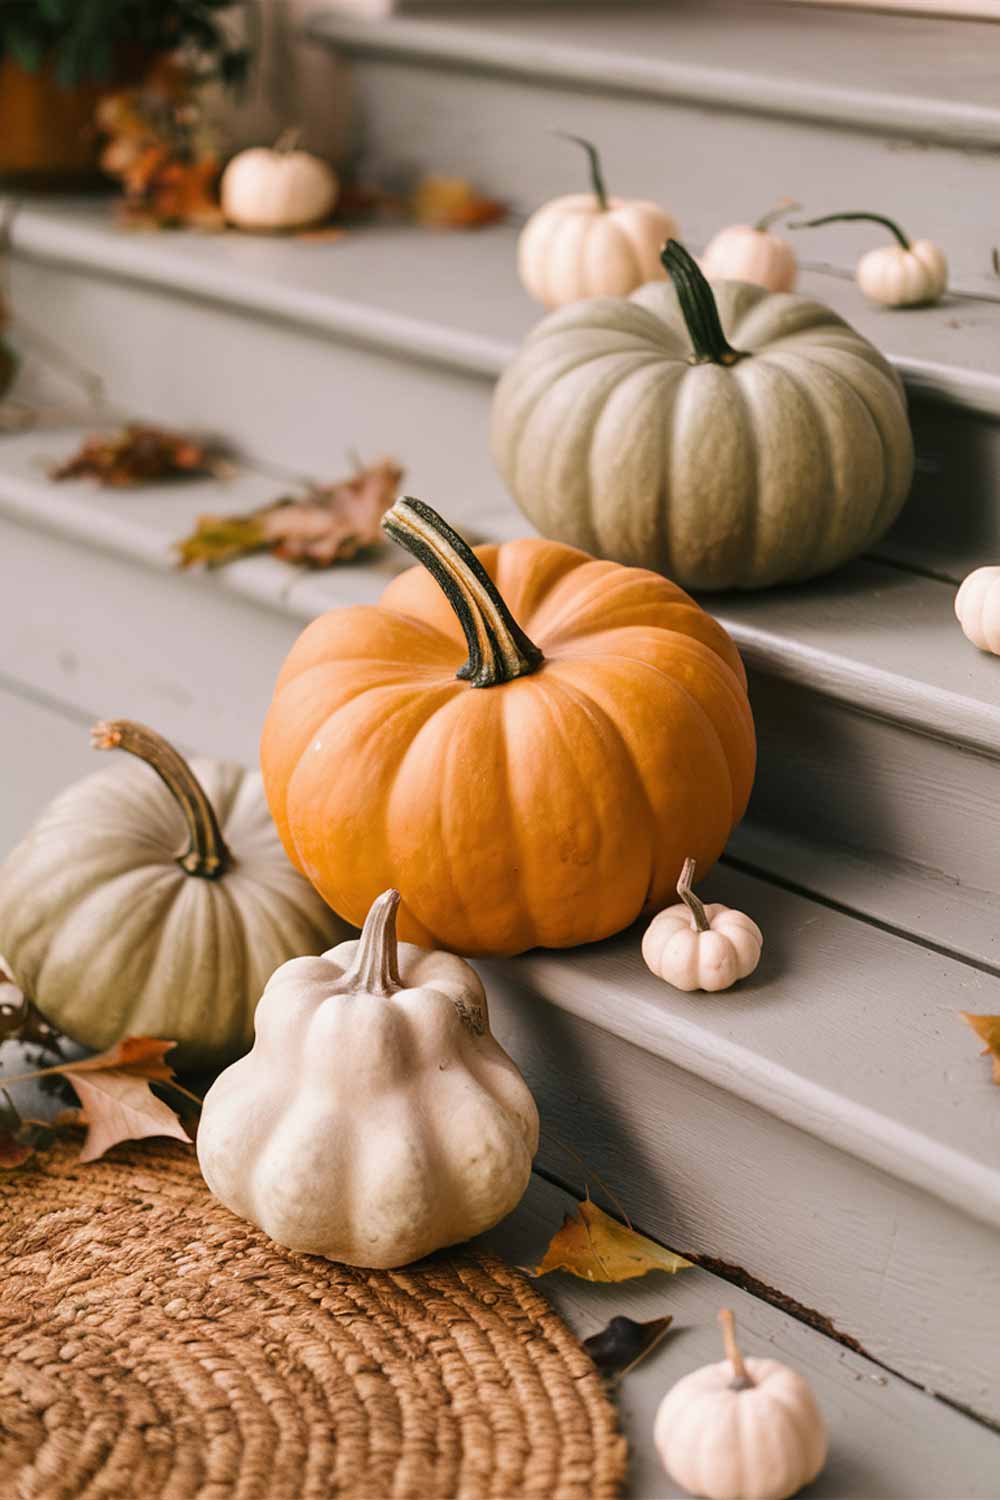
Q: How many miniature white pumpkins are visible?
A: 7